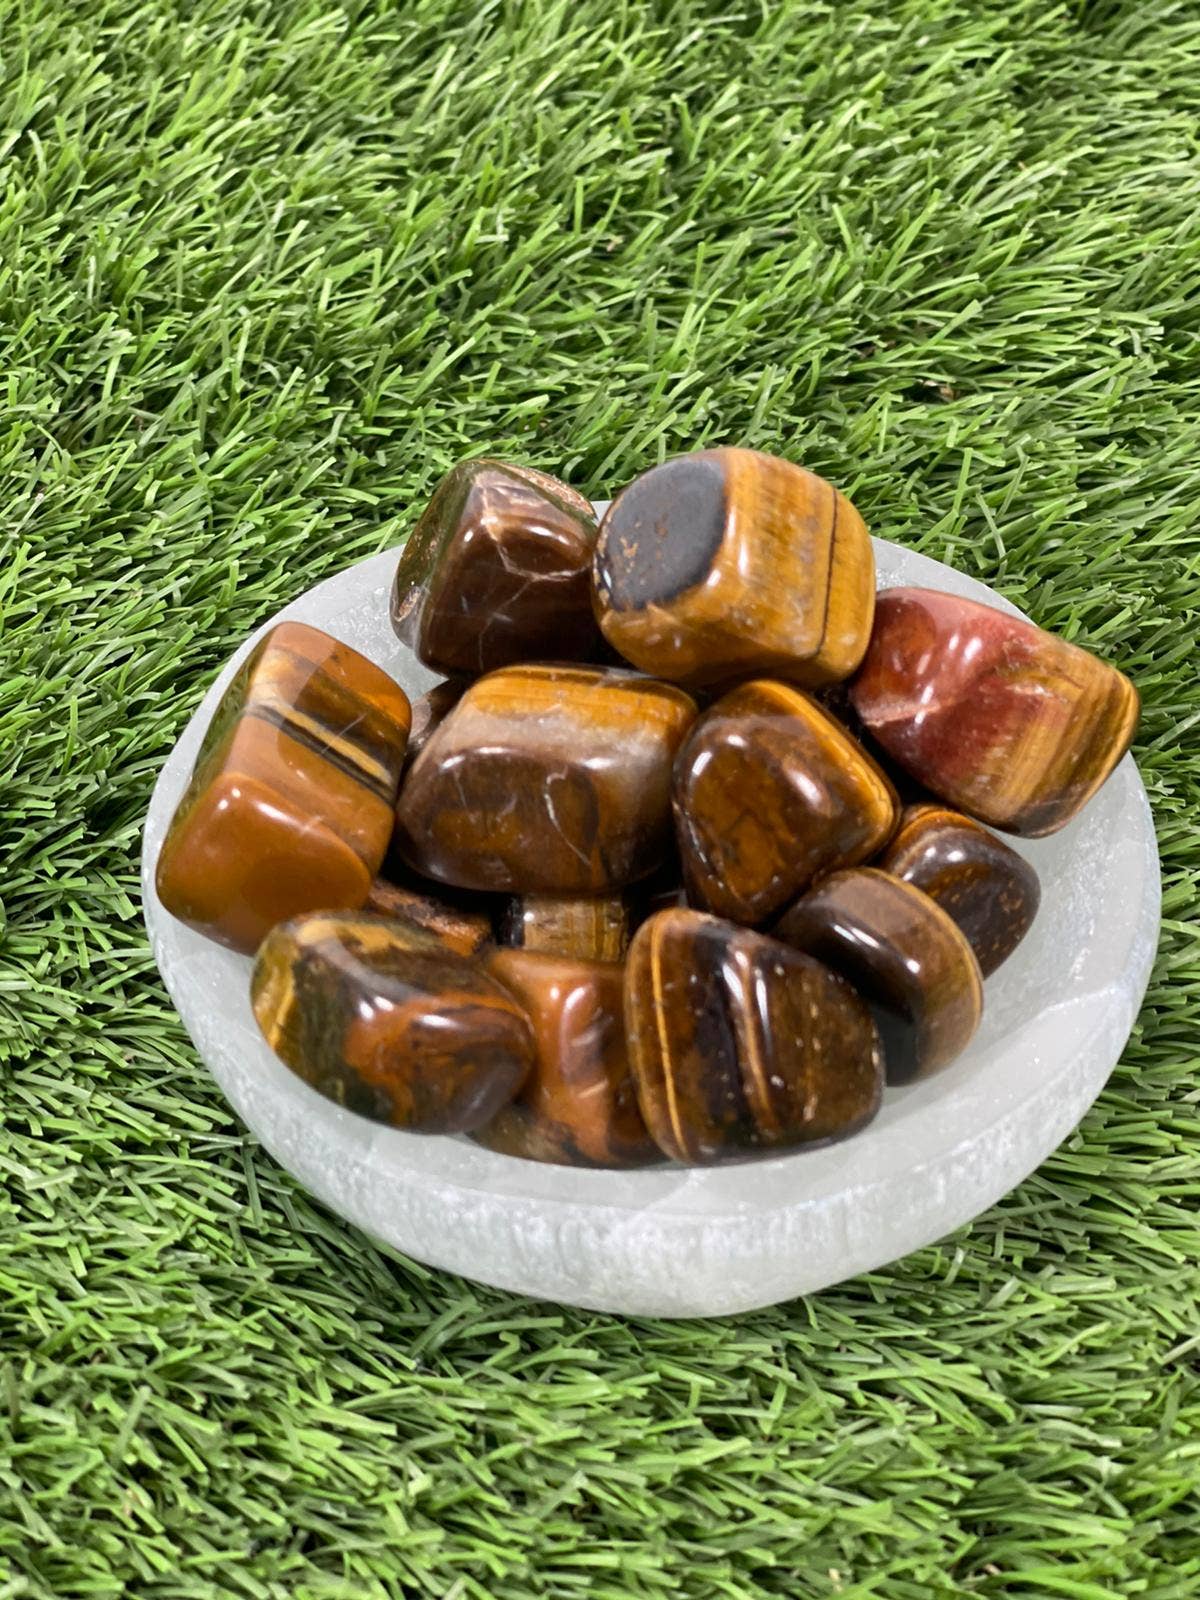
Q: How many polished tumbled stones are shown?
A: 14